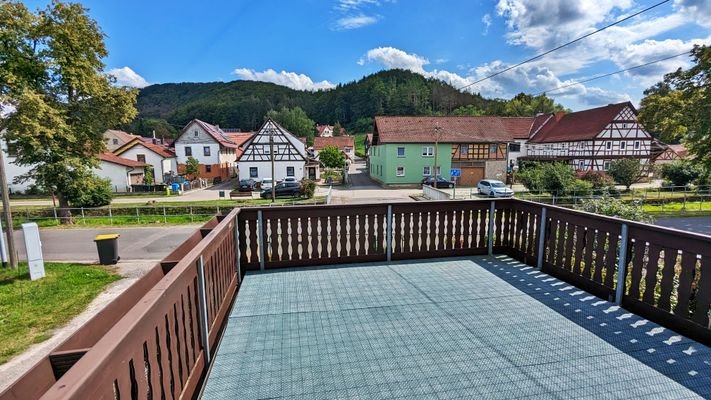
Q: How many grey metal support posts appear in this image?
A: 7